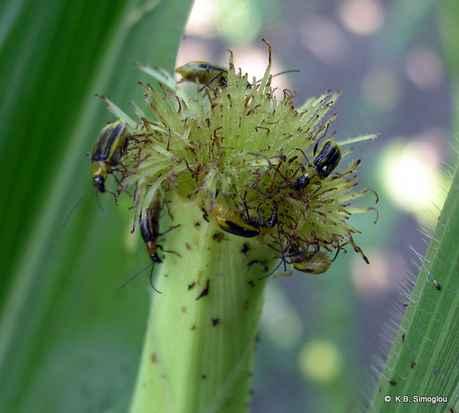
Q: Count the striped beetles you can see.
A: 6